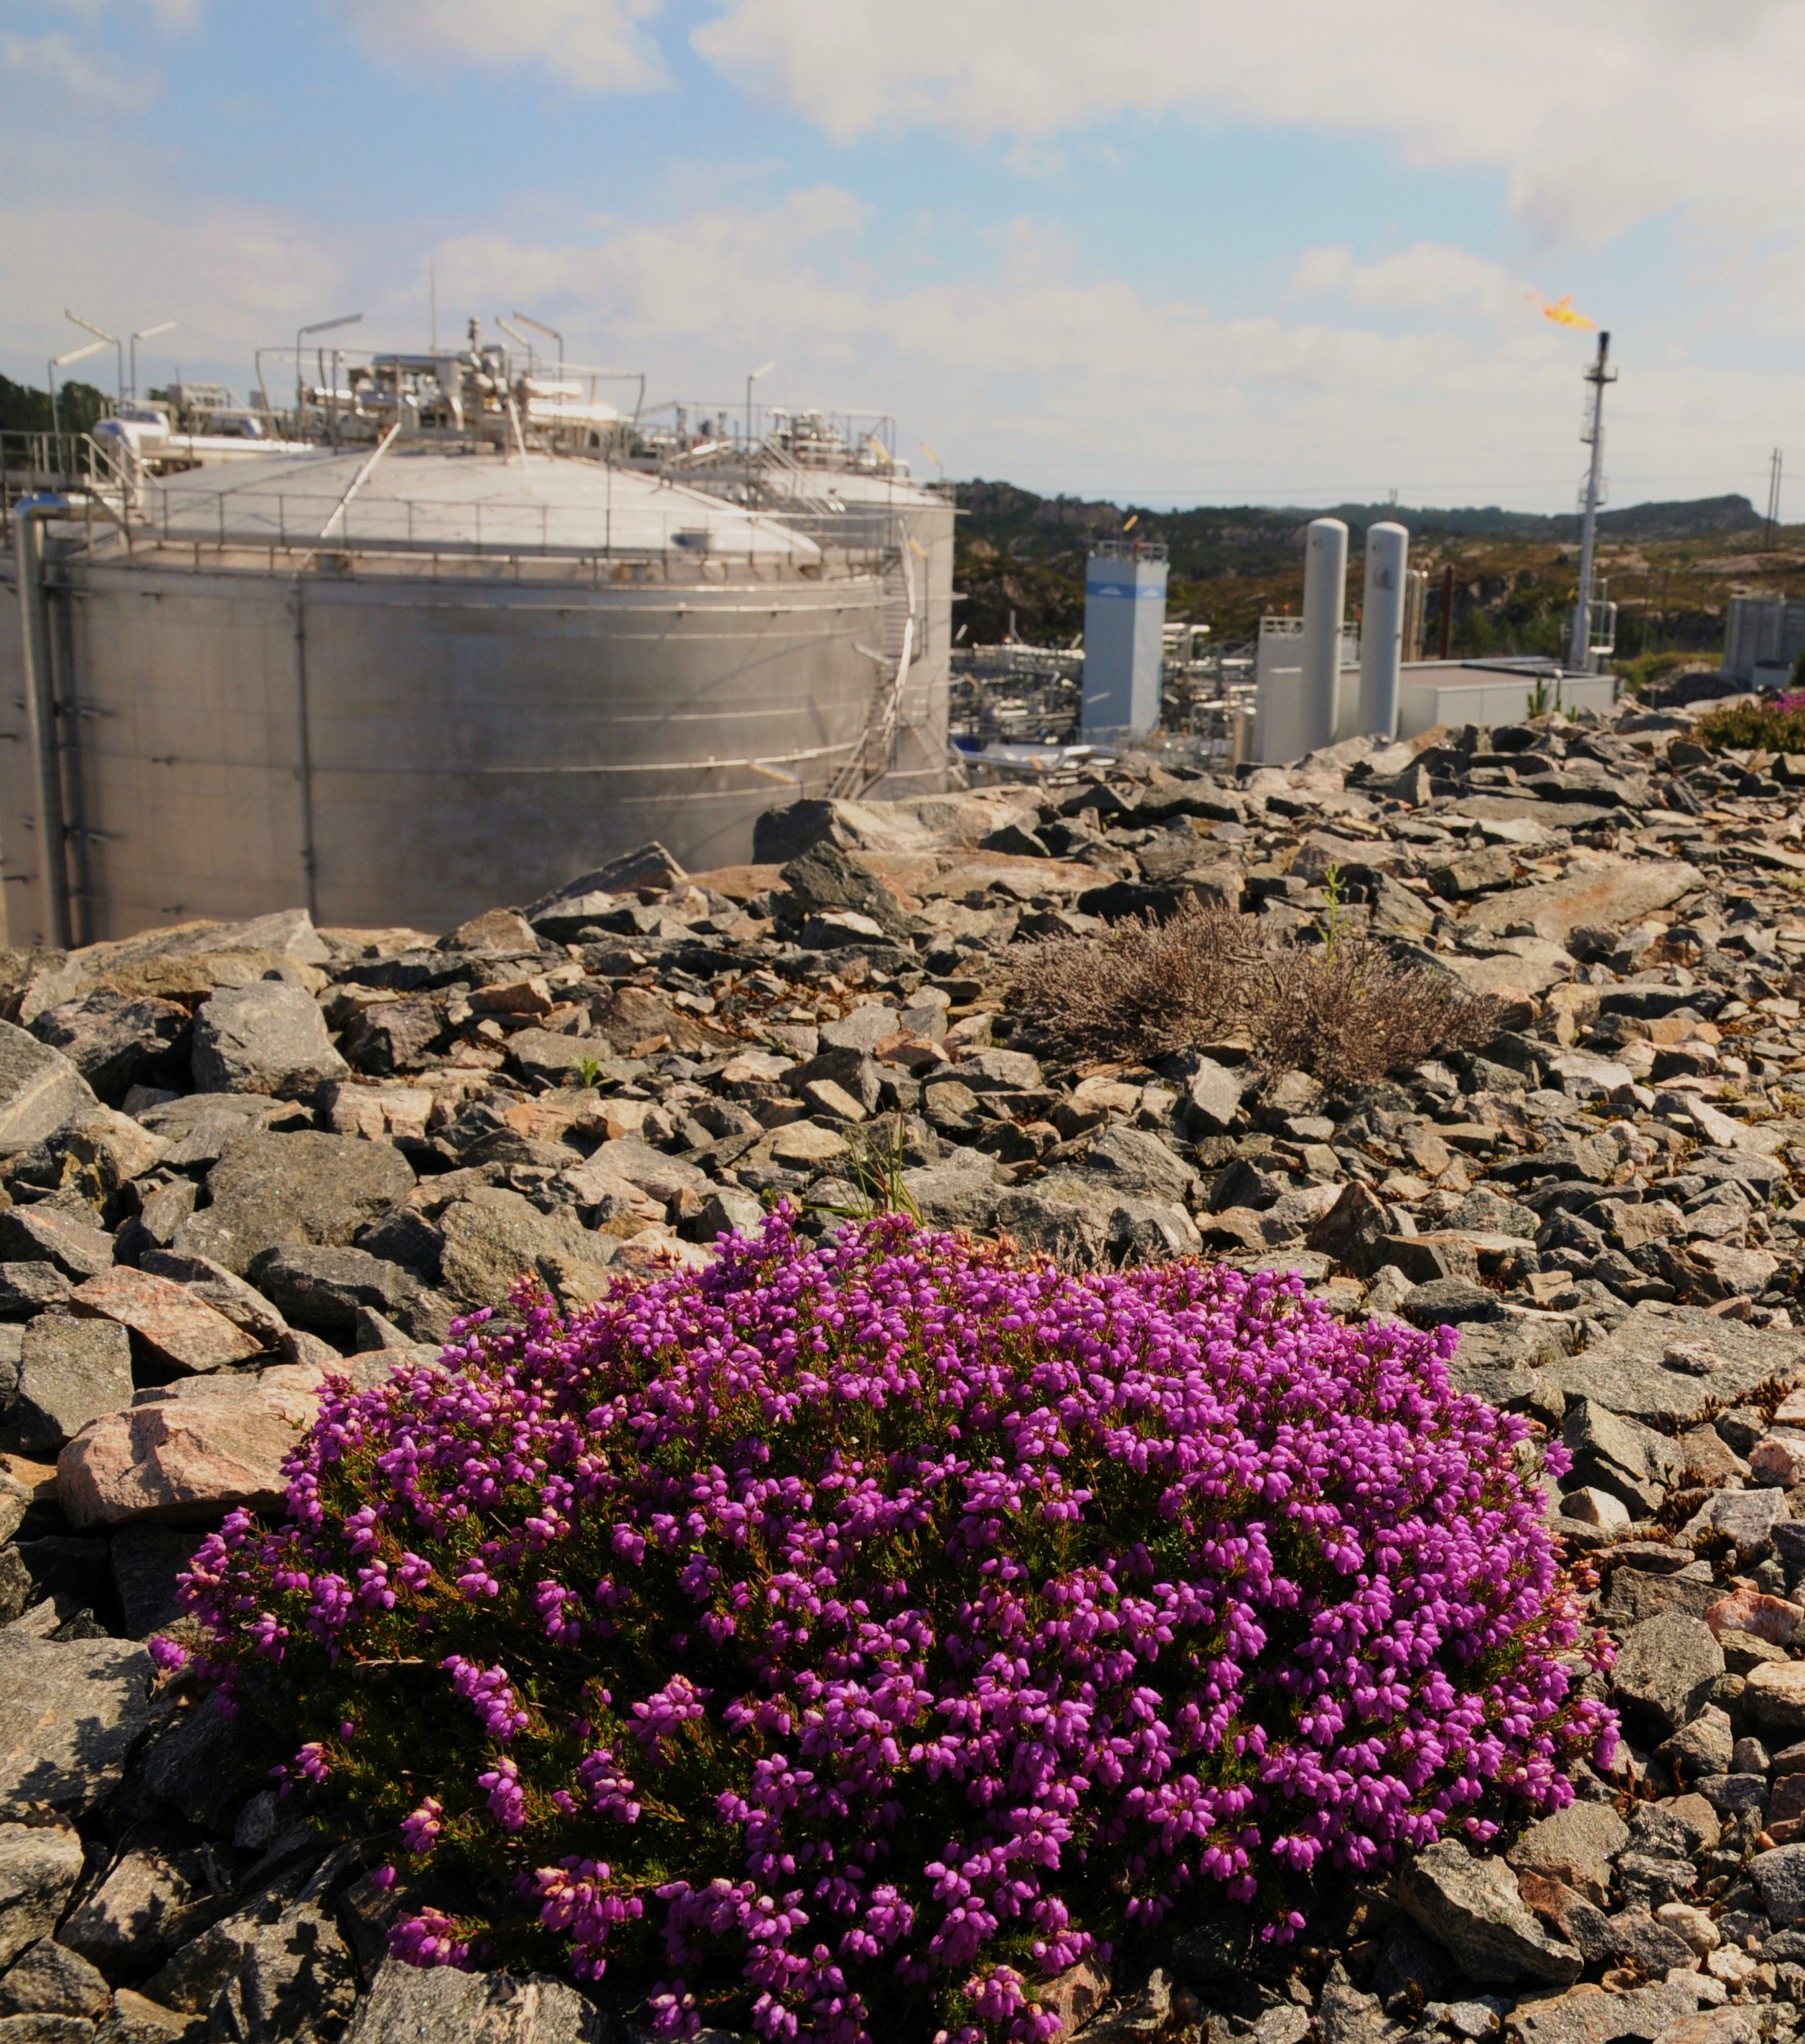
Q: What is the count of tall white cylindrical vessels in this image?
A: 2